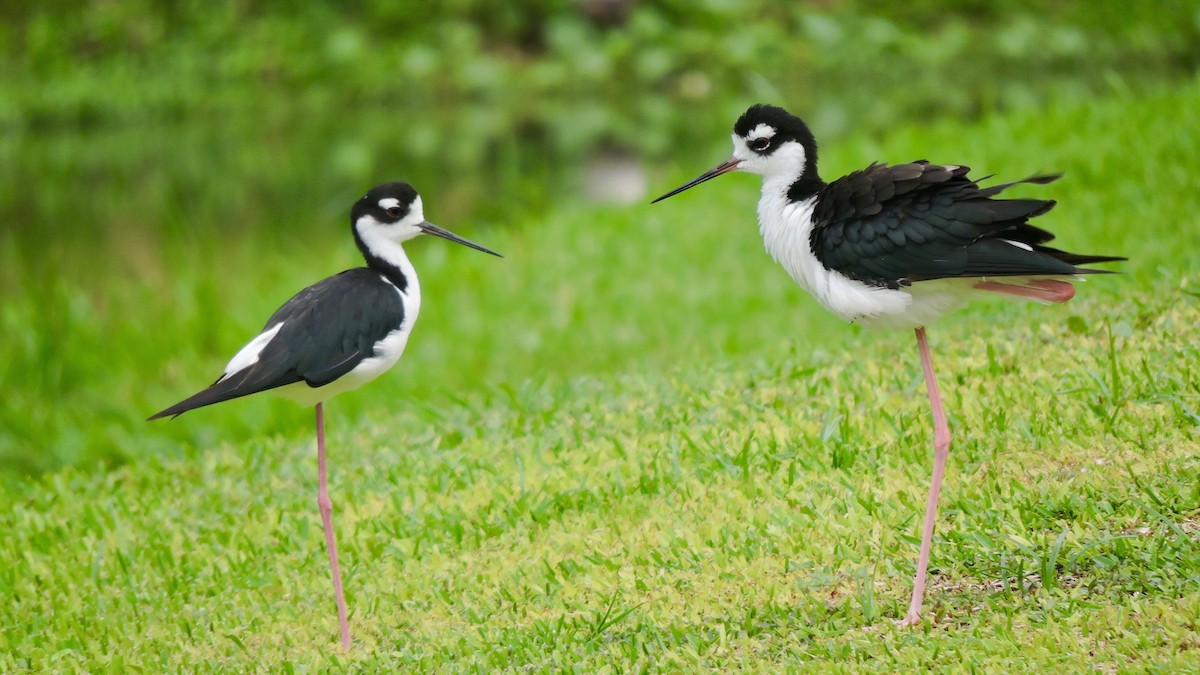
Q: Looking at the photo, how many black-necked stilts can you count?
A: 2